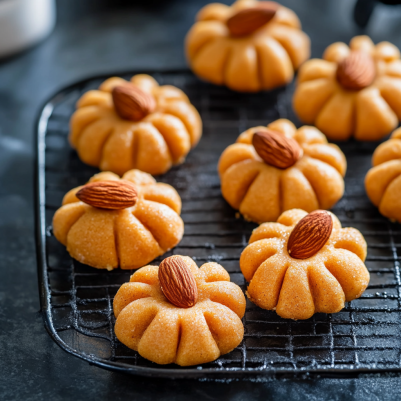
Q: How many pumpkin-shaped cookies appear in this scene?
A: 8